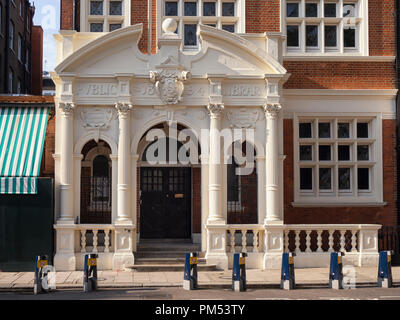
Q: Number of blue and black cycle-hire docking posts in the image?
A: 7